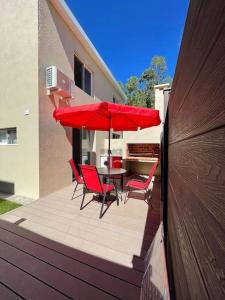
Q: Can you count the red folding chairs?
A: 4